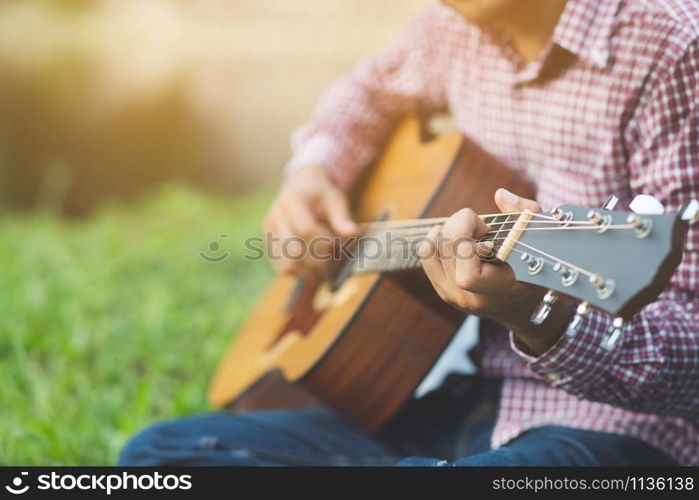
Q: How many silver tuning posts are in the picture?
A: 6